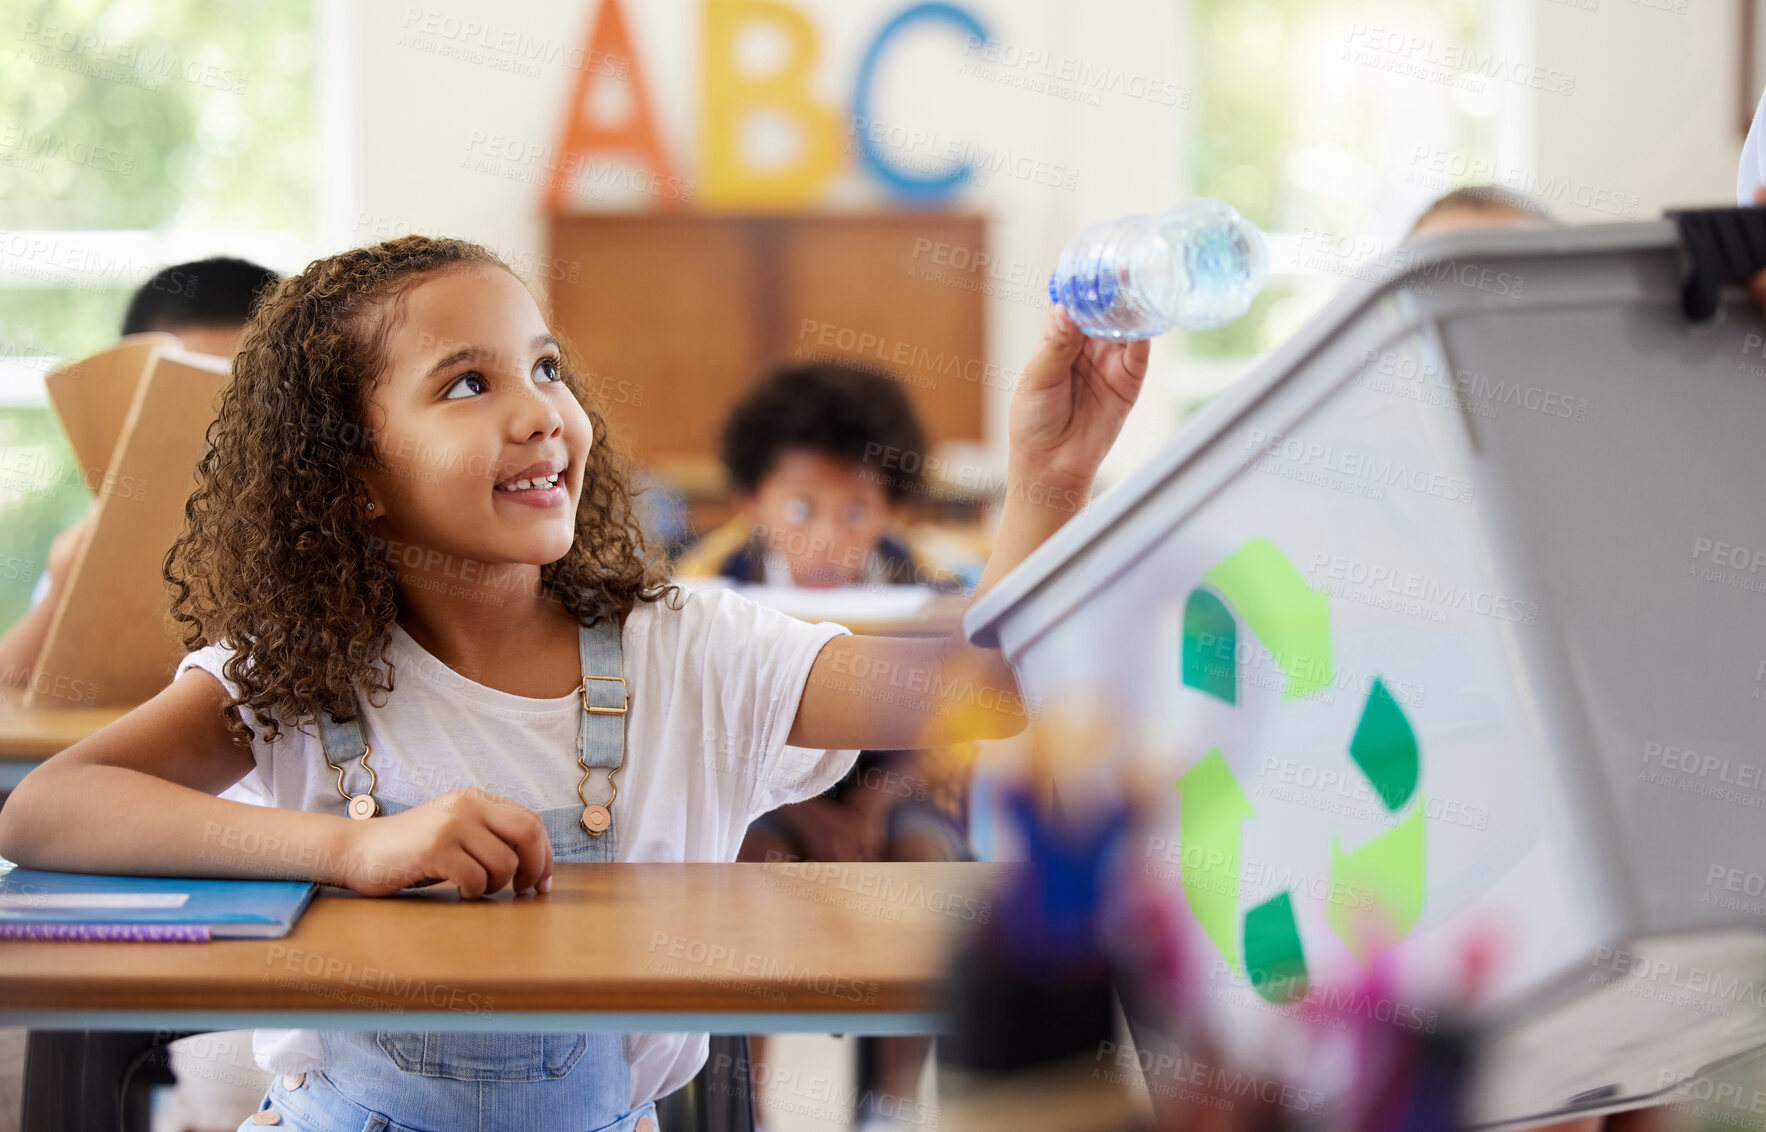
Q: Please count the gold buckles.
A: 3